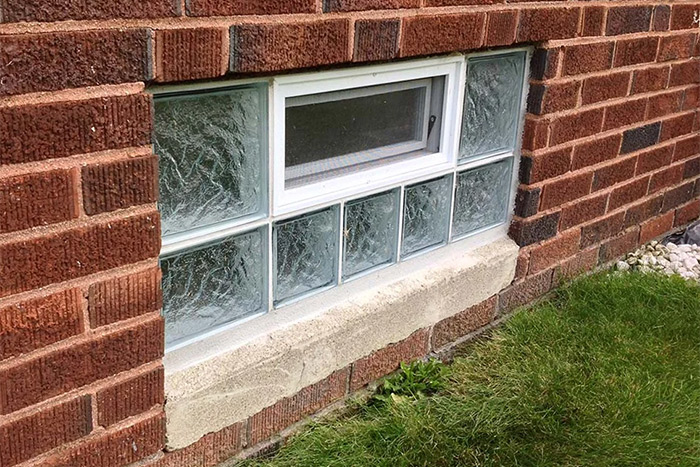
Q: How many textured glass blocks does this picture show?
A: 7